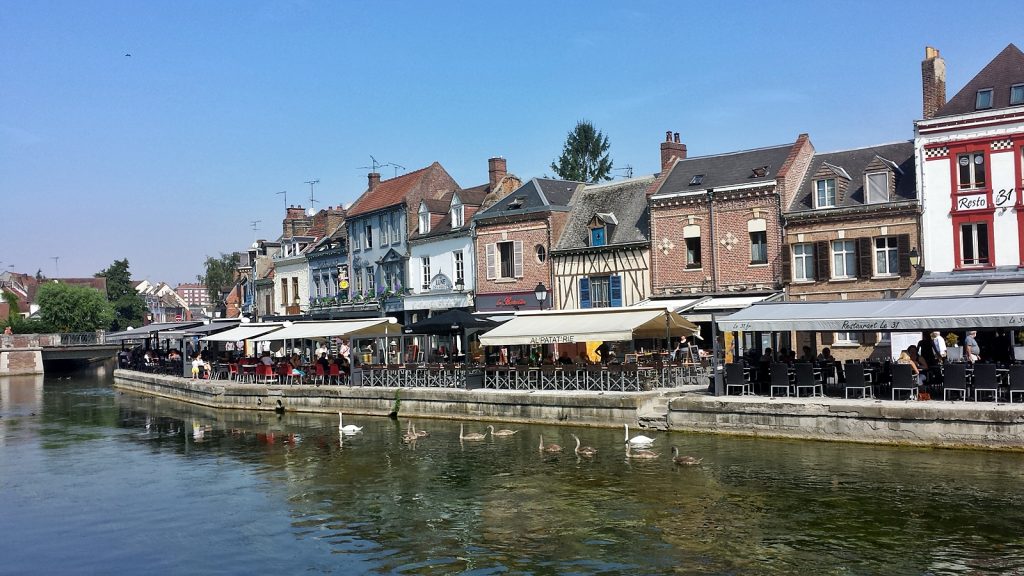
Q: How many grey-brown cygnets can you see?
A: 8